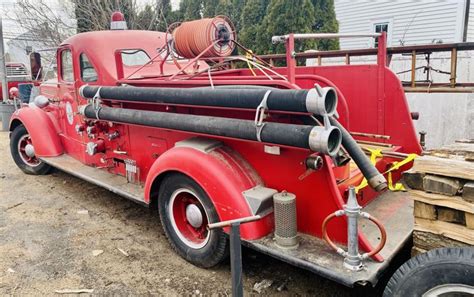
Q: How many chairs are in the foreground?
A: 0